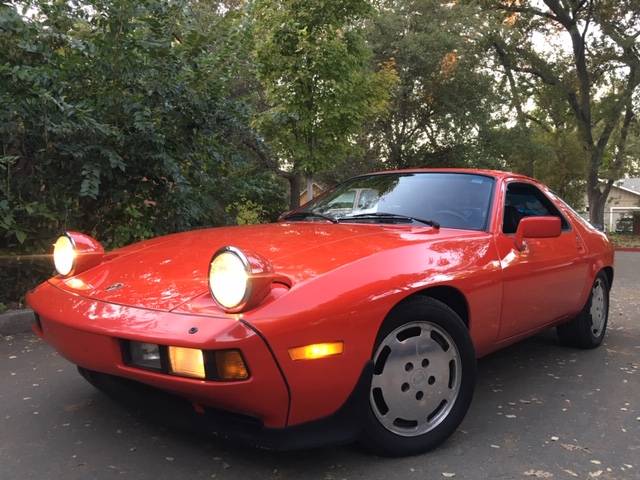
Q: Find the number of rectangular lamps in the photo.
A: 4